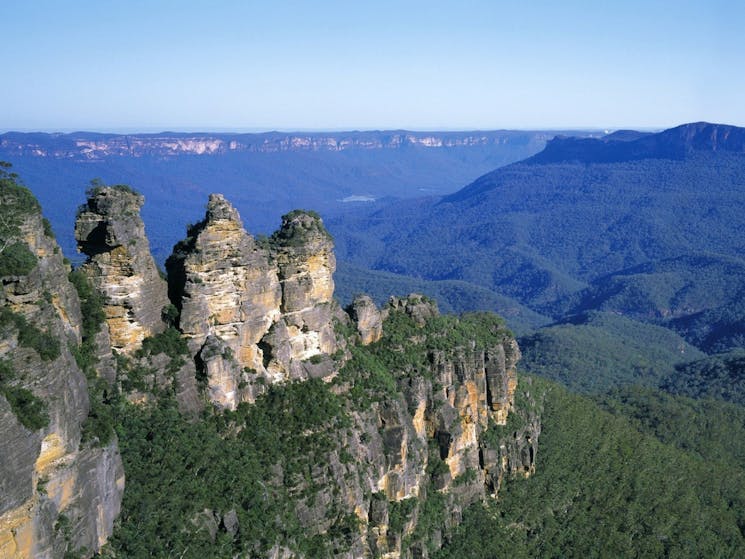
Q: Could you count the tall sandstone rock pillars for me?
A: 3